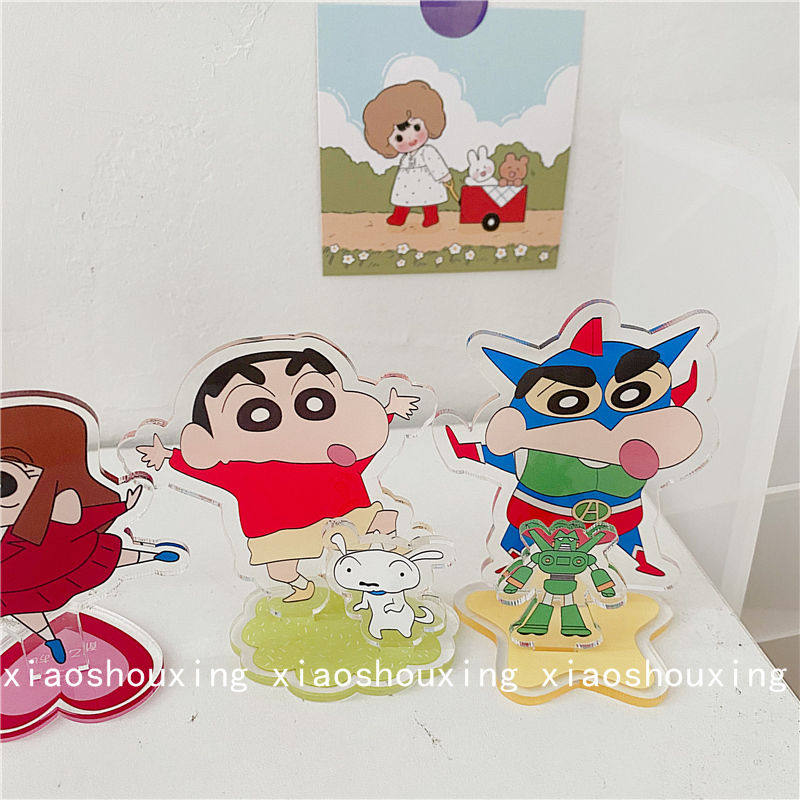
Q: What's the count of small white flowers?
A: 12